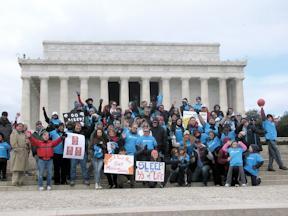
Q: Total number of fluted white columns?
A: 12